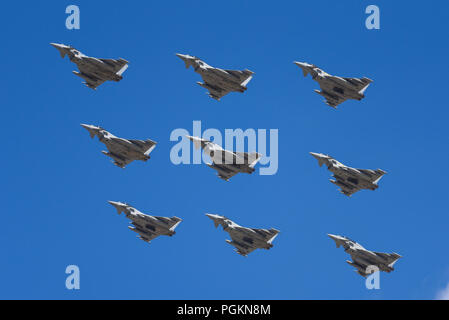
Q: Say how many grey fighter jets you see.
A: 9